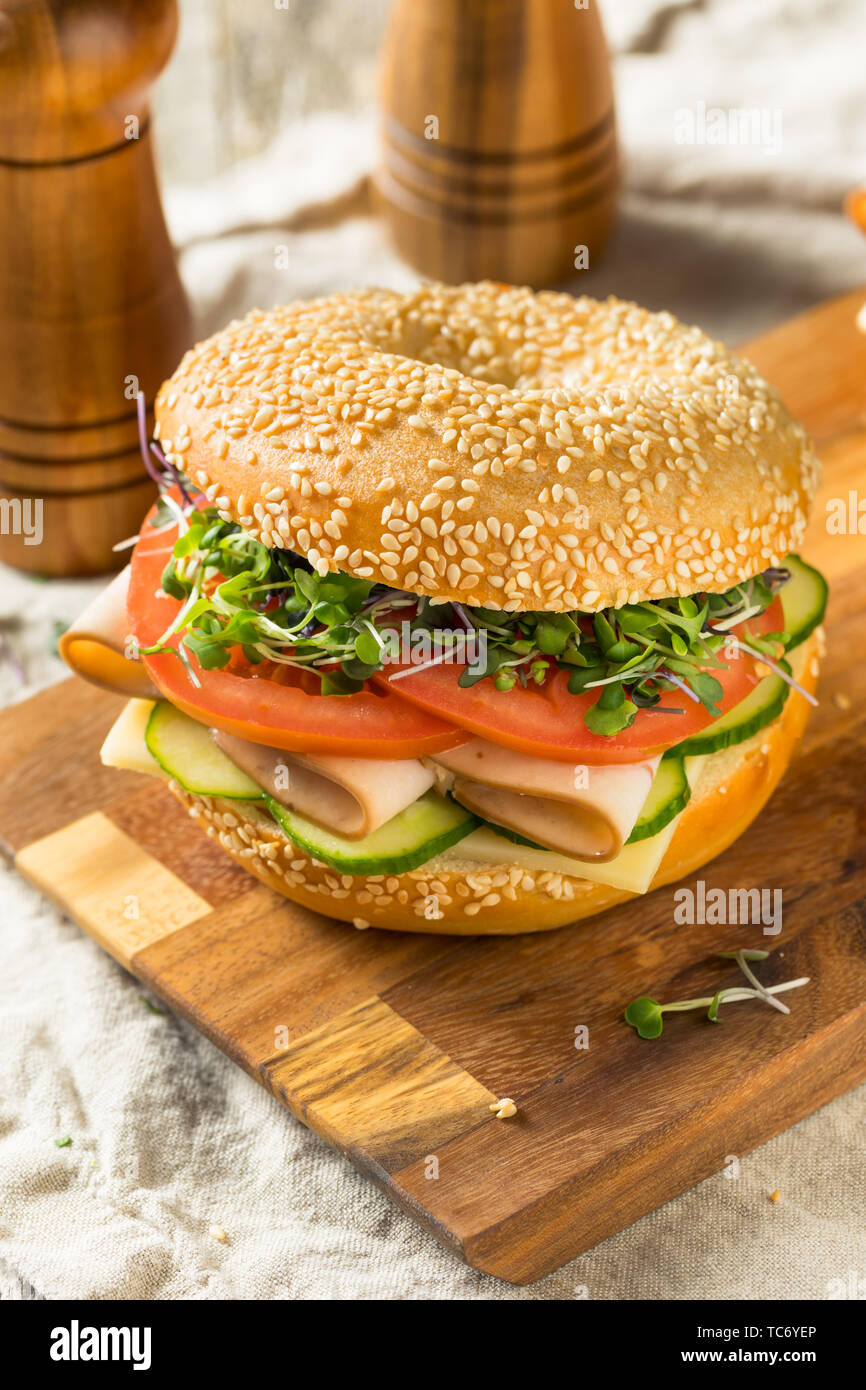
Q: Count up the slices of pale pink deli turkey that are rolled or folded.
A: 3